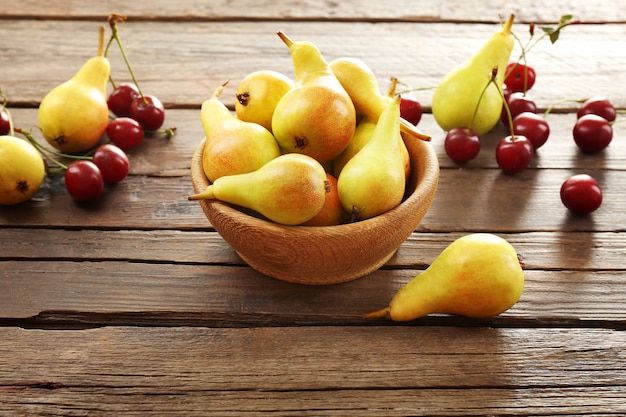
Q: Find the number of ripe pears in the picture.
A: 12